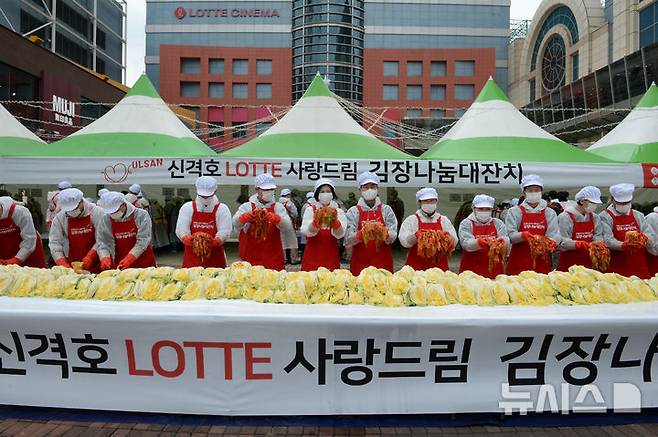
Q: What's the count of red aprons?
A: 12